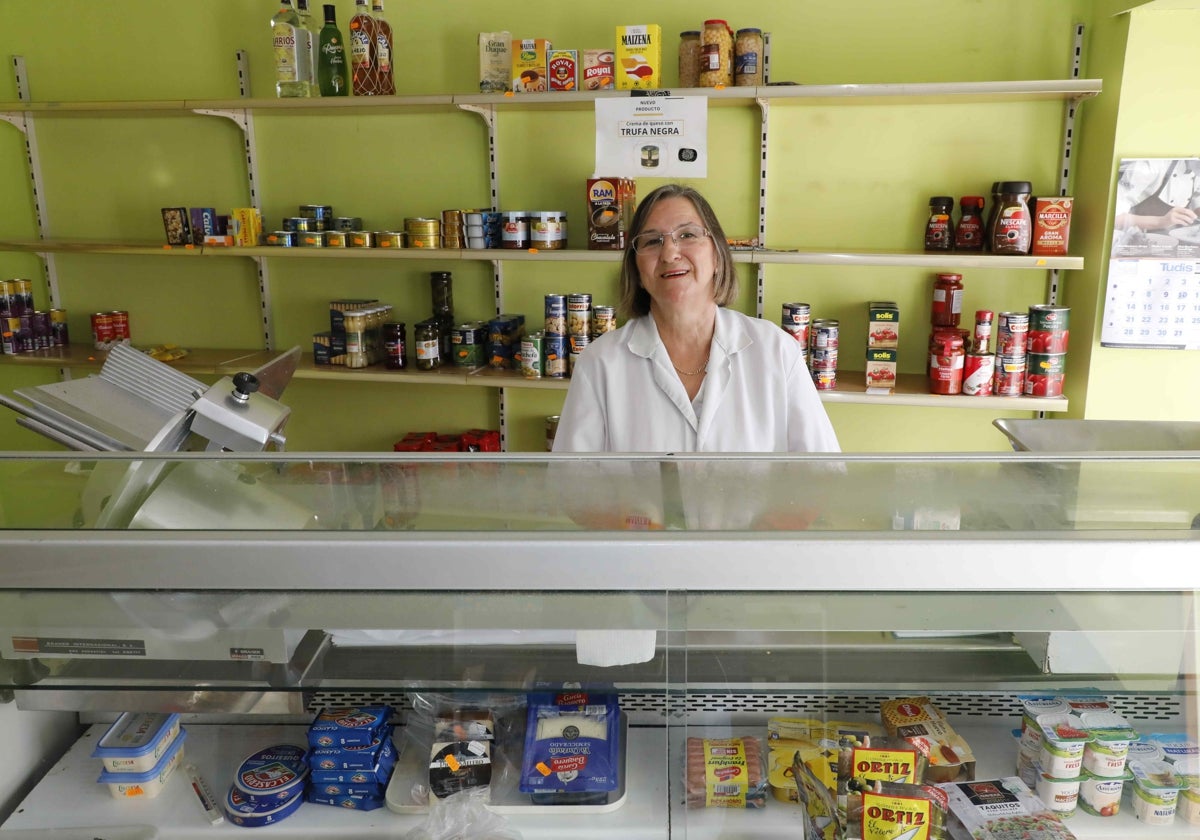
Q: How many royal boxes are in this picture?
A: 2